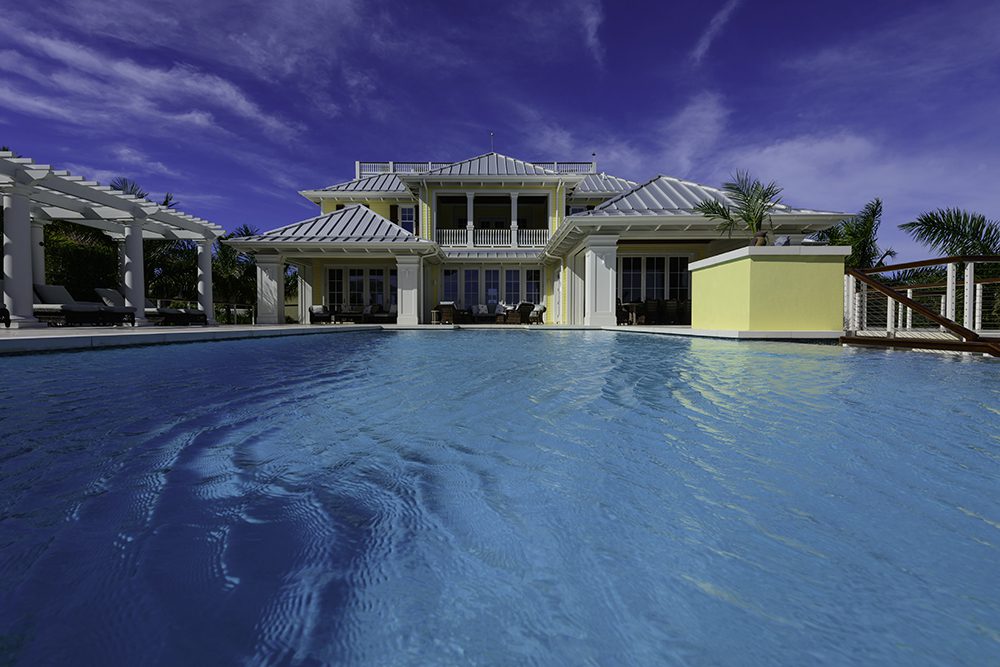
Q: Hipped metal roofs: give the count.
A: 5